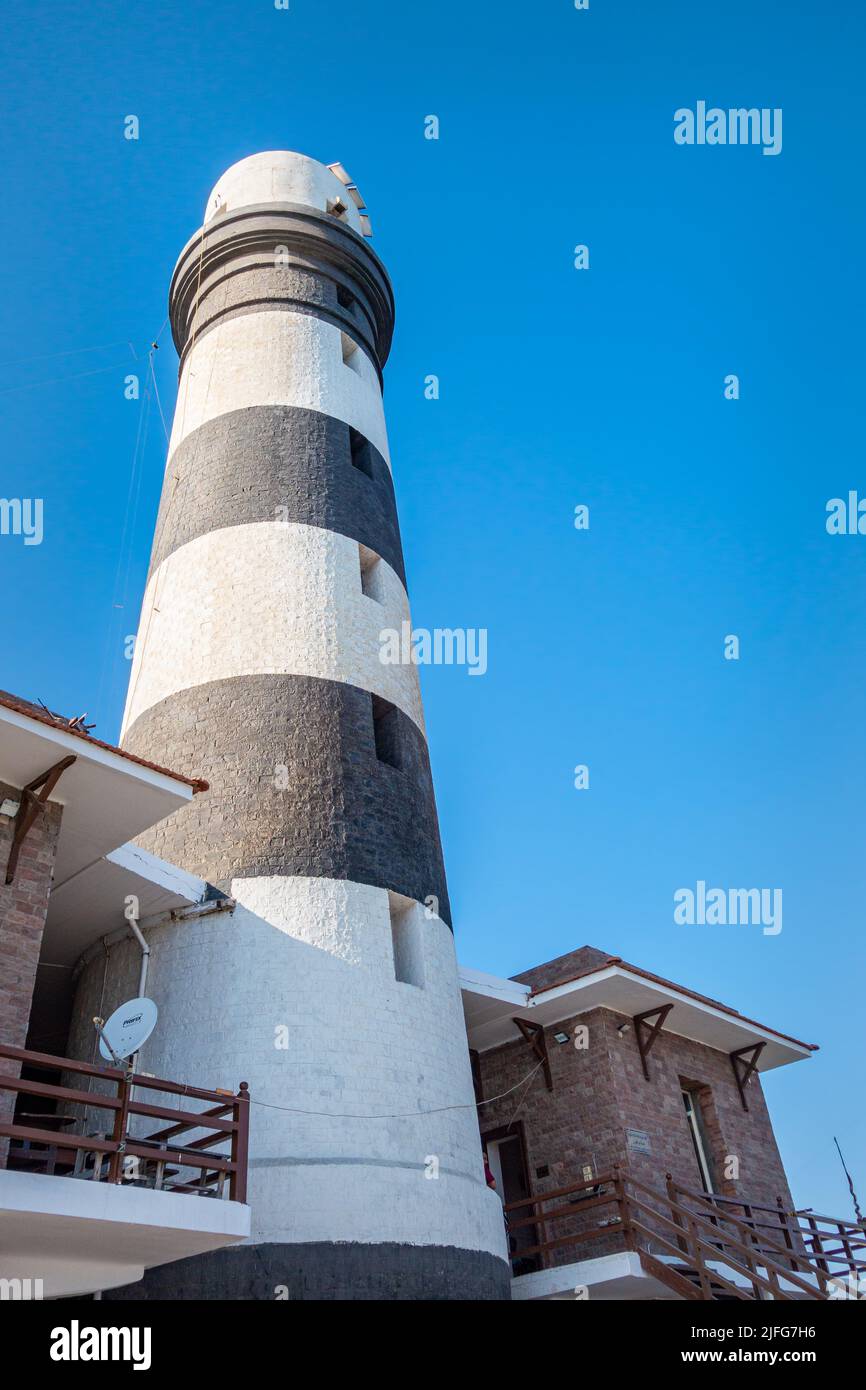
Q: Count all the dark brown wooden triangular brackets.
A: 4